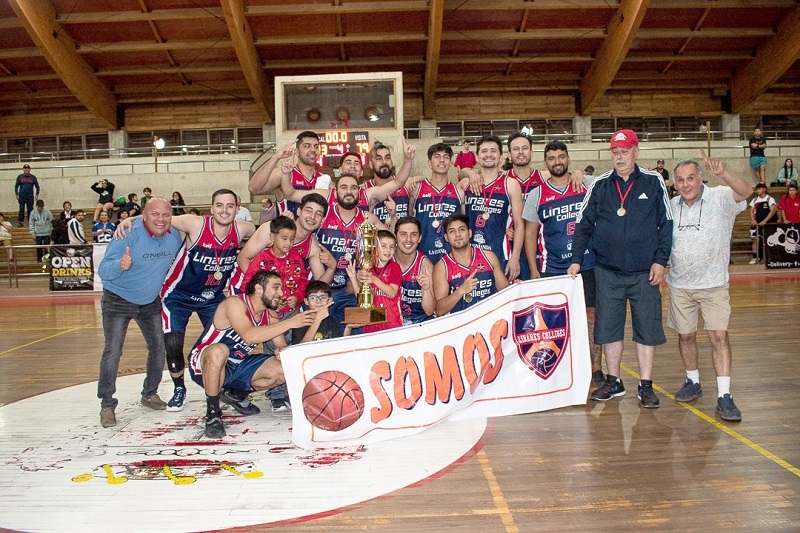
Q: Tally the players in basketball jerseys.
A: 13